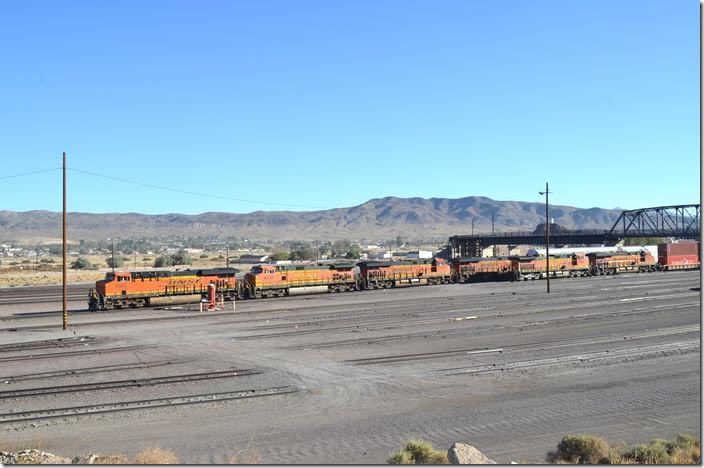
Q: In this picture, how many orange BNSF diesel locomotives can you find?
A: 6